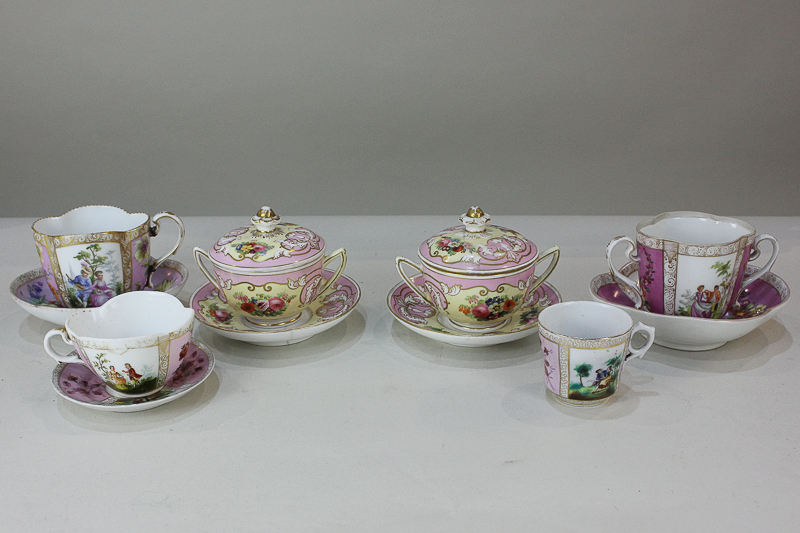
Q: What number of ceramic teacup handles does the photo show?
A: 9